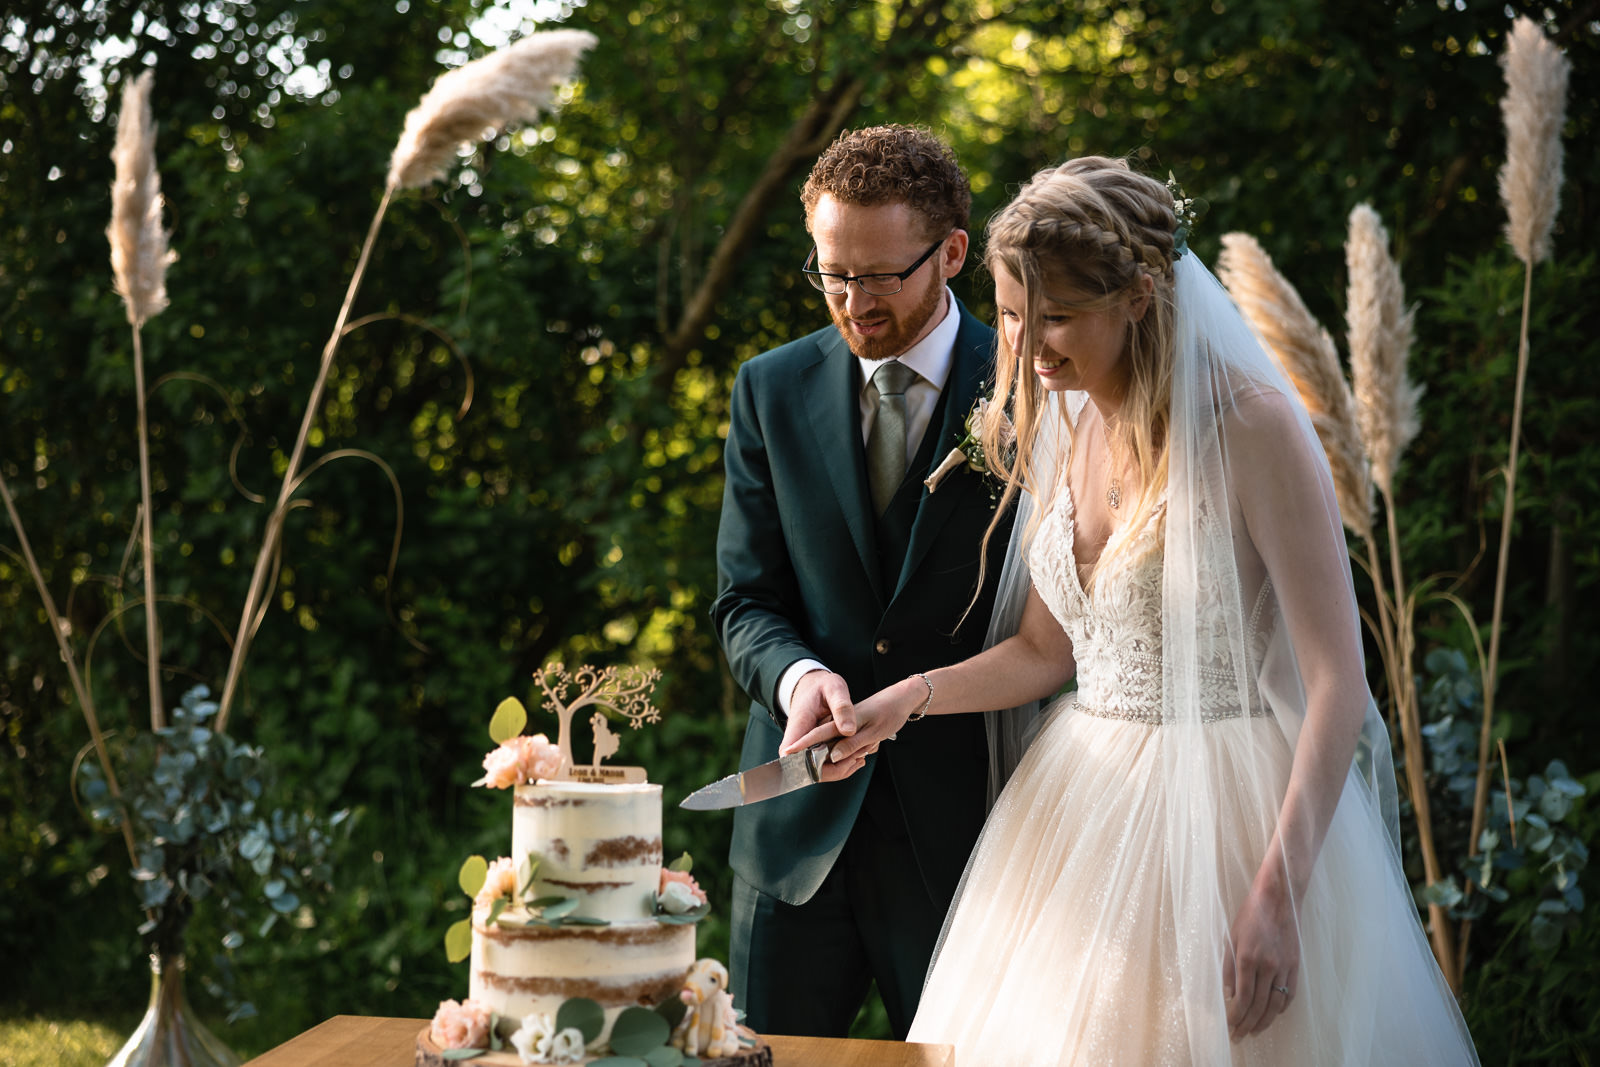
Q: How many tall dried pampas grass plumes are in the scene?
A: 5